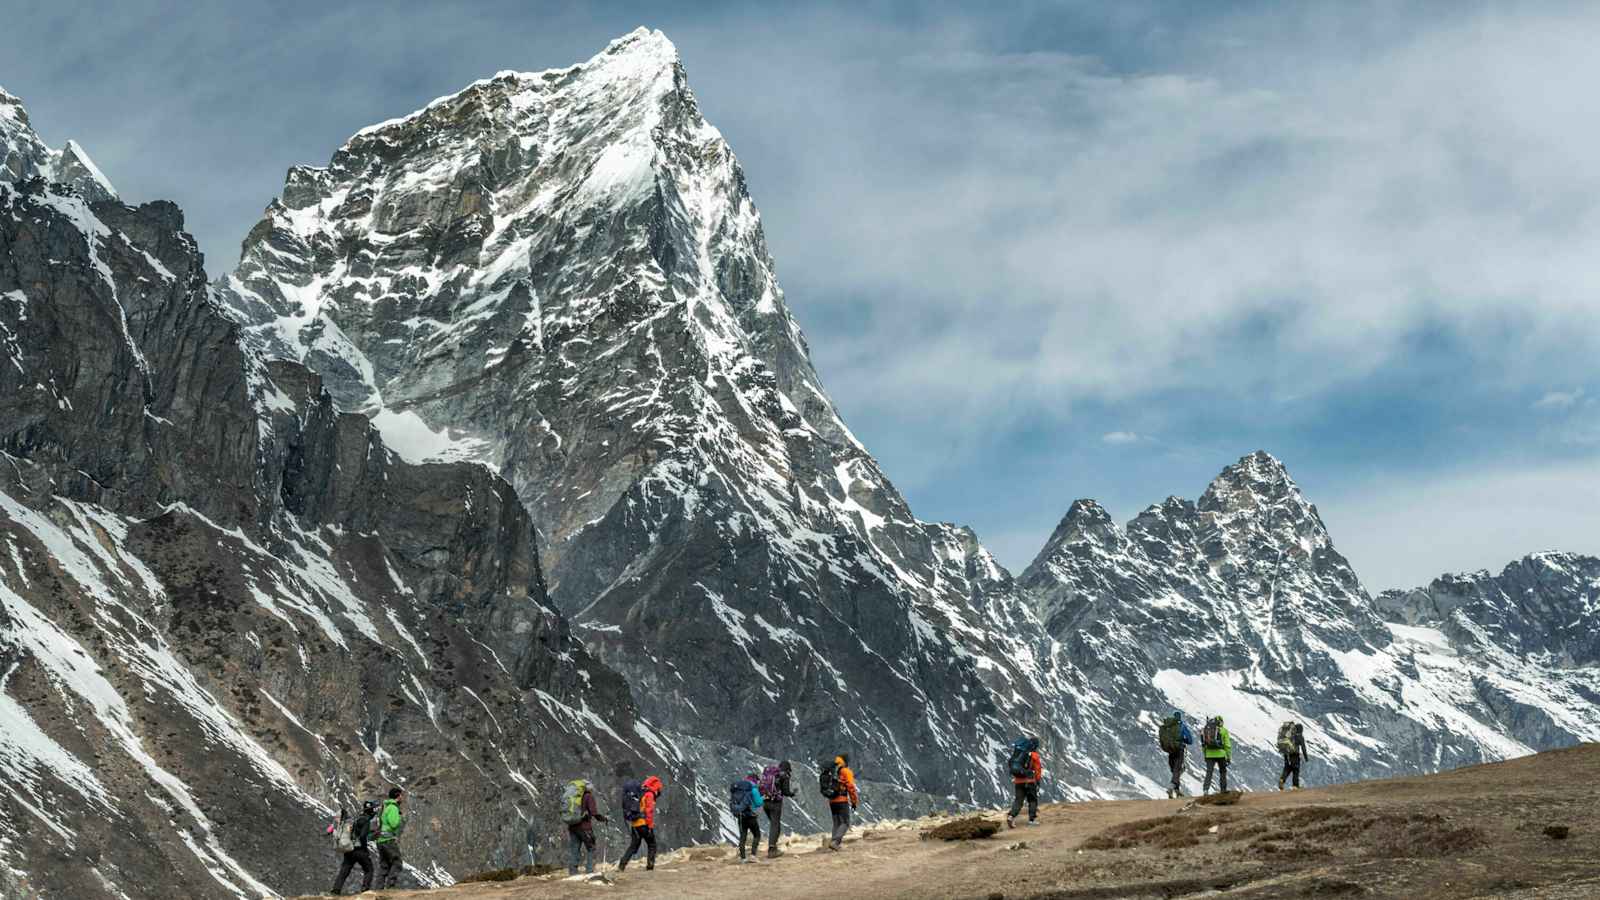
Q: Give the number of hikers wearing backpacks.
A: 11